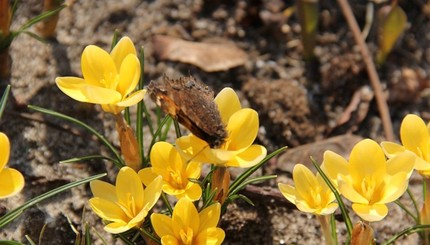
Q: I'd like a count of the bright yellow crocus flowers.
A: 9